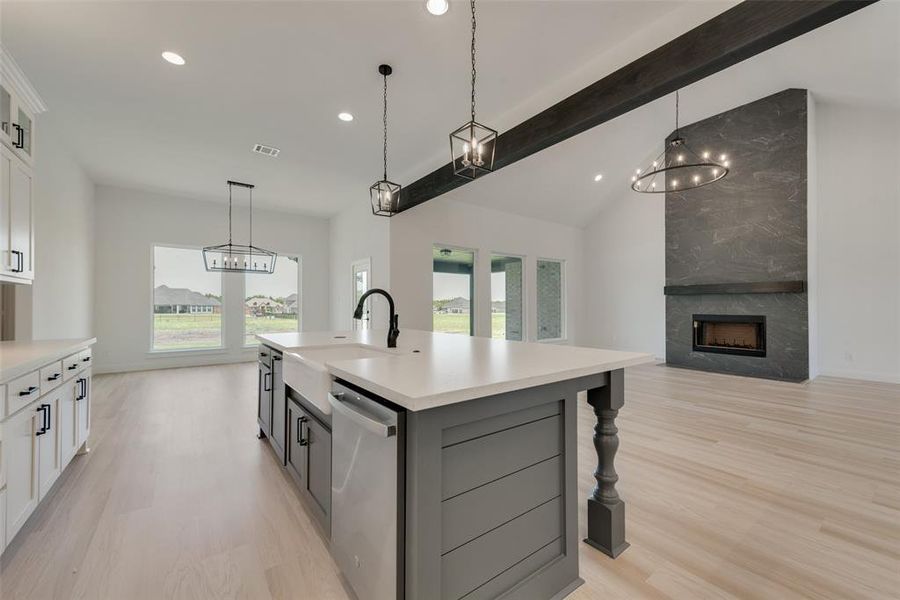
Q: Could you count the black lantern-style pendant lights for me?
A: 2